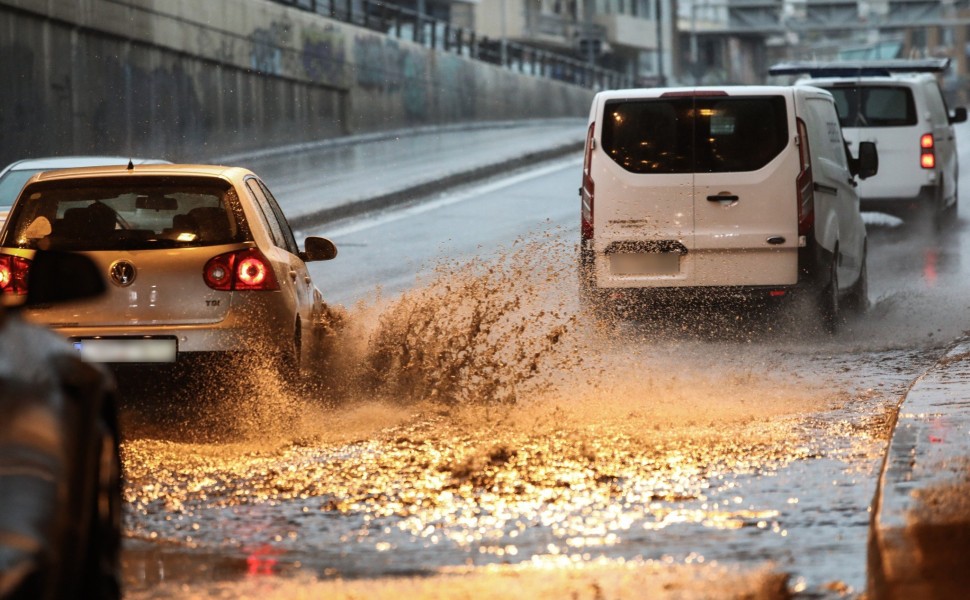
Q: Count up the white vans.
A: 2